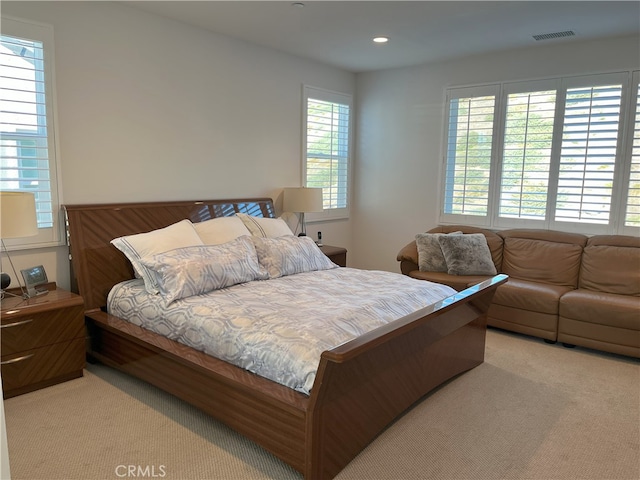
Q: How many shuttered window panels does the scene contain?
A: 6